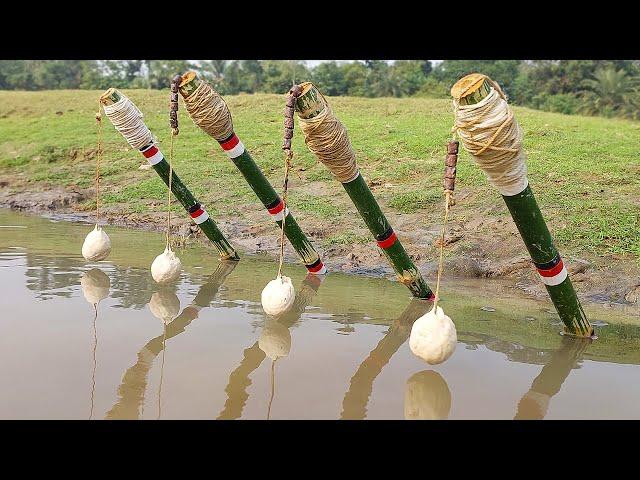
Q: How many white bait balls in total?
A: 4